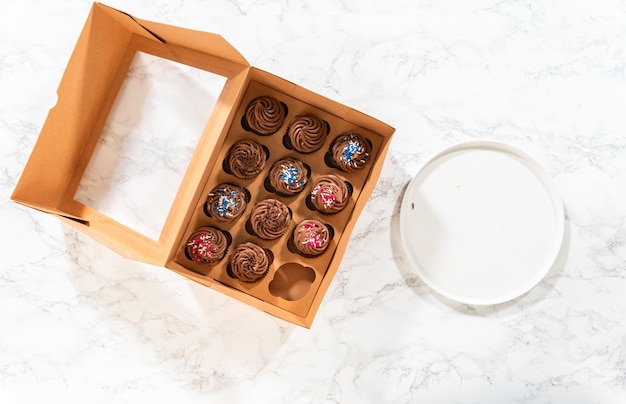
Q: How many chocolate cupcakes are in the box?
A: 11